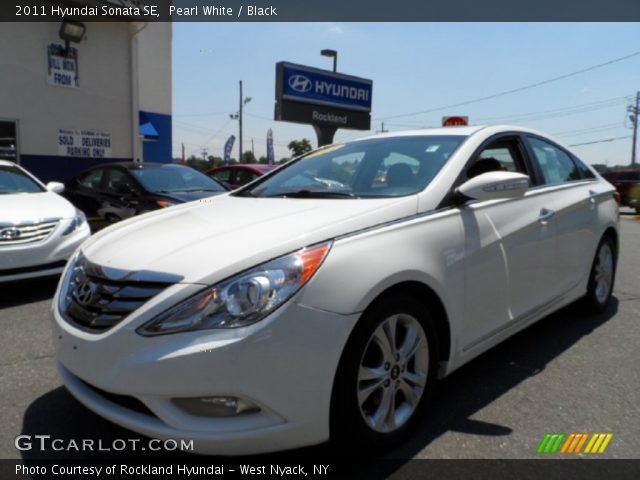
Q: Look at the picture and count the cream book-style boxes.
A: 0